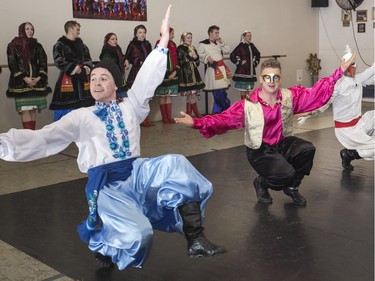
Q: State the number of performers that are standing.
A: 8